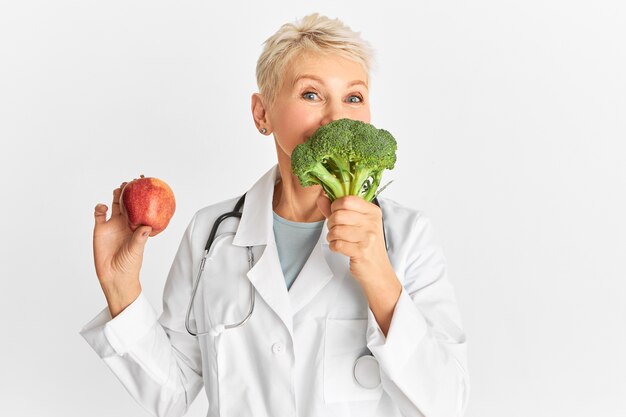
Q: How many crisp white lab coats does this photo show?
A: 1